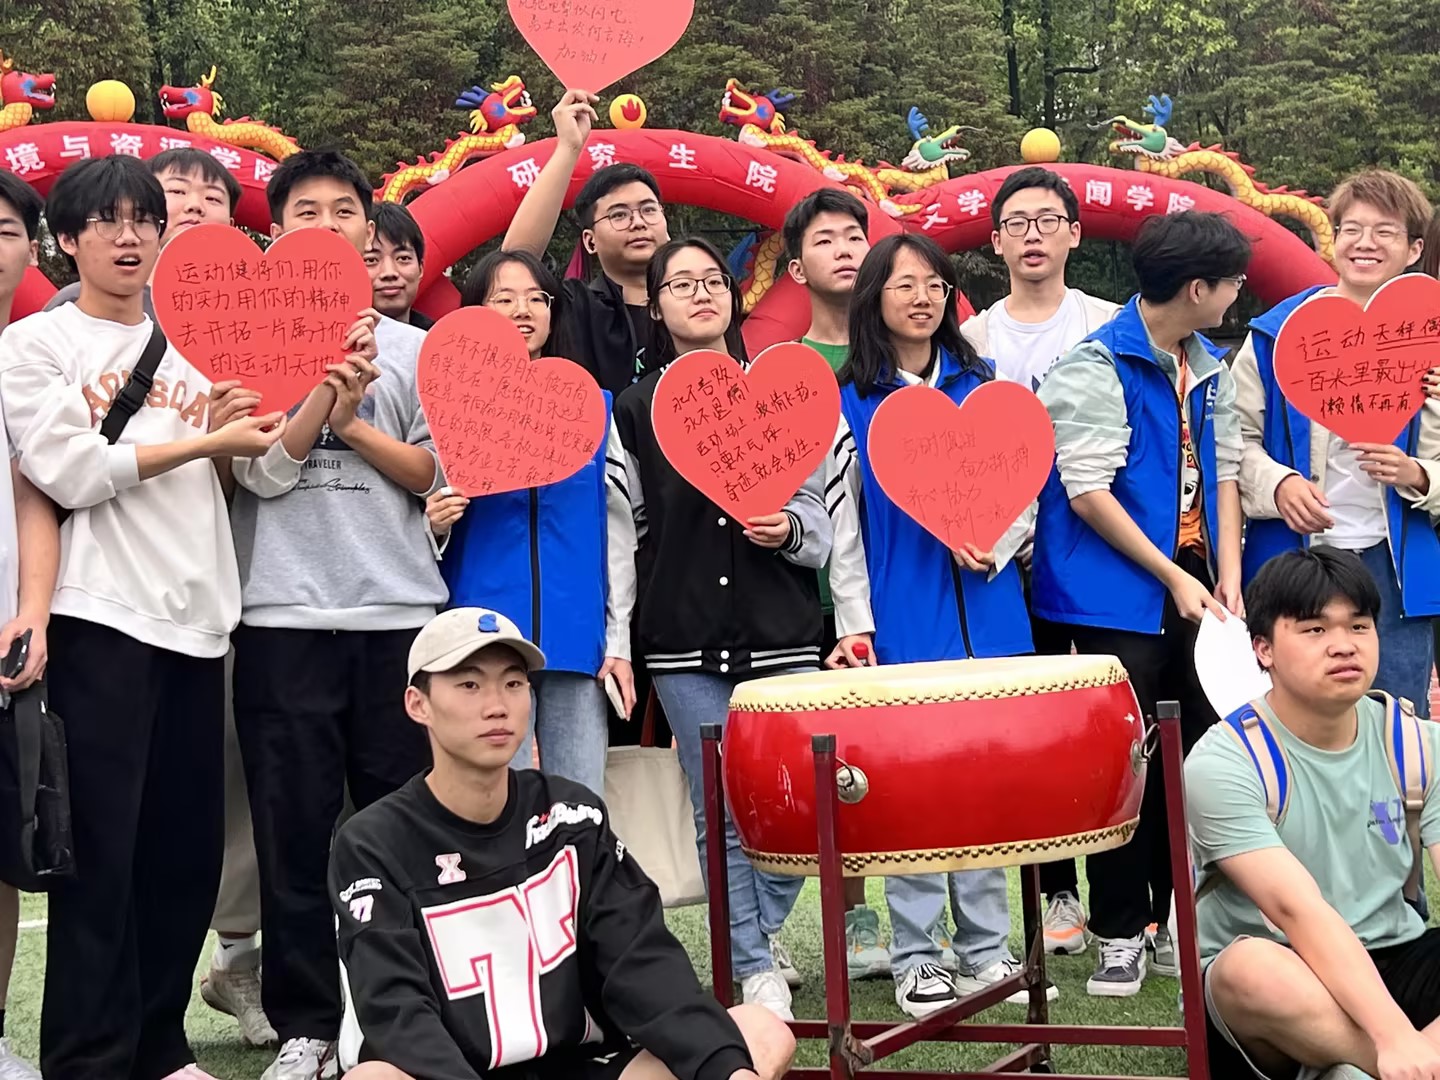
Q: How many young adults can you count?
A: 15